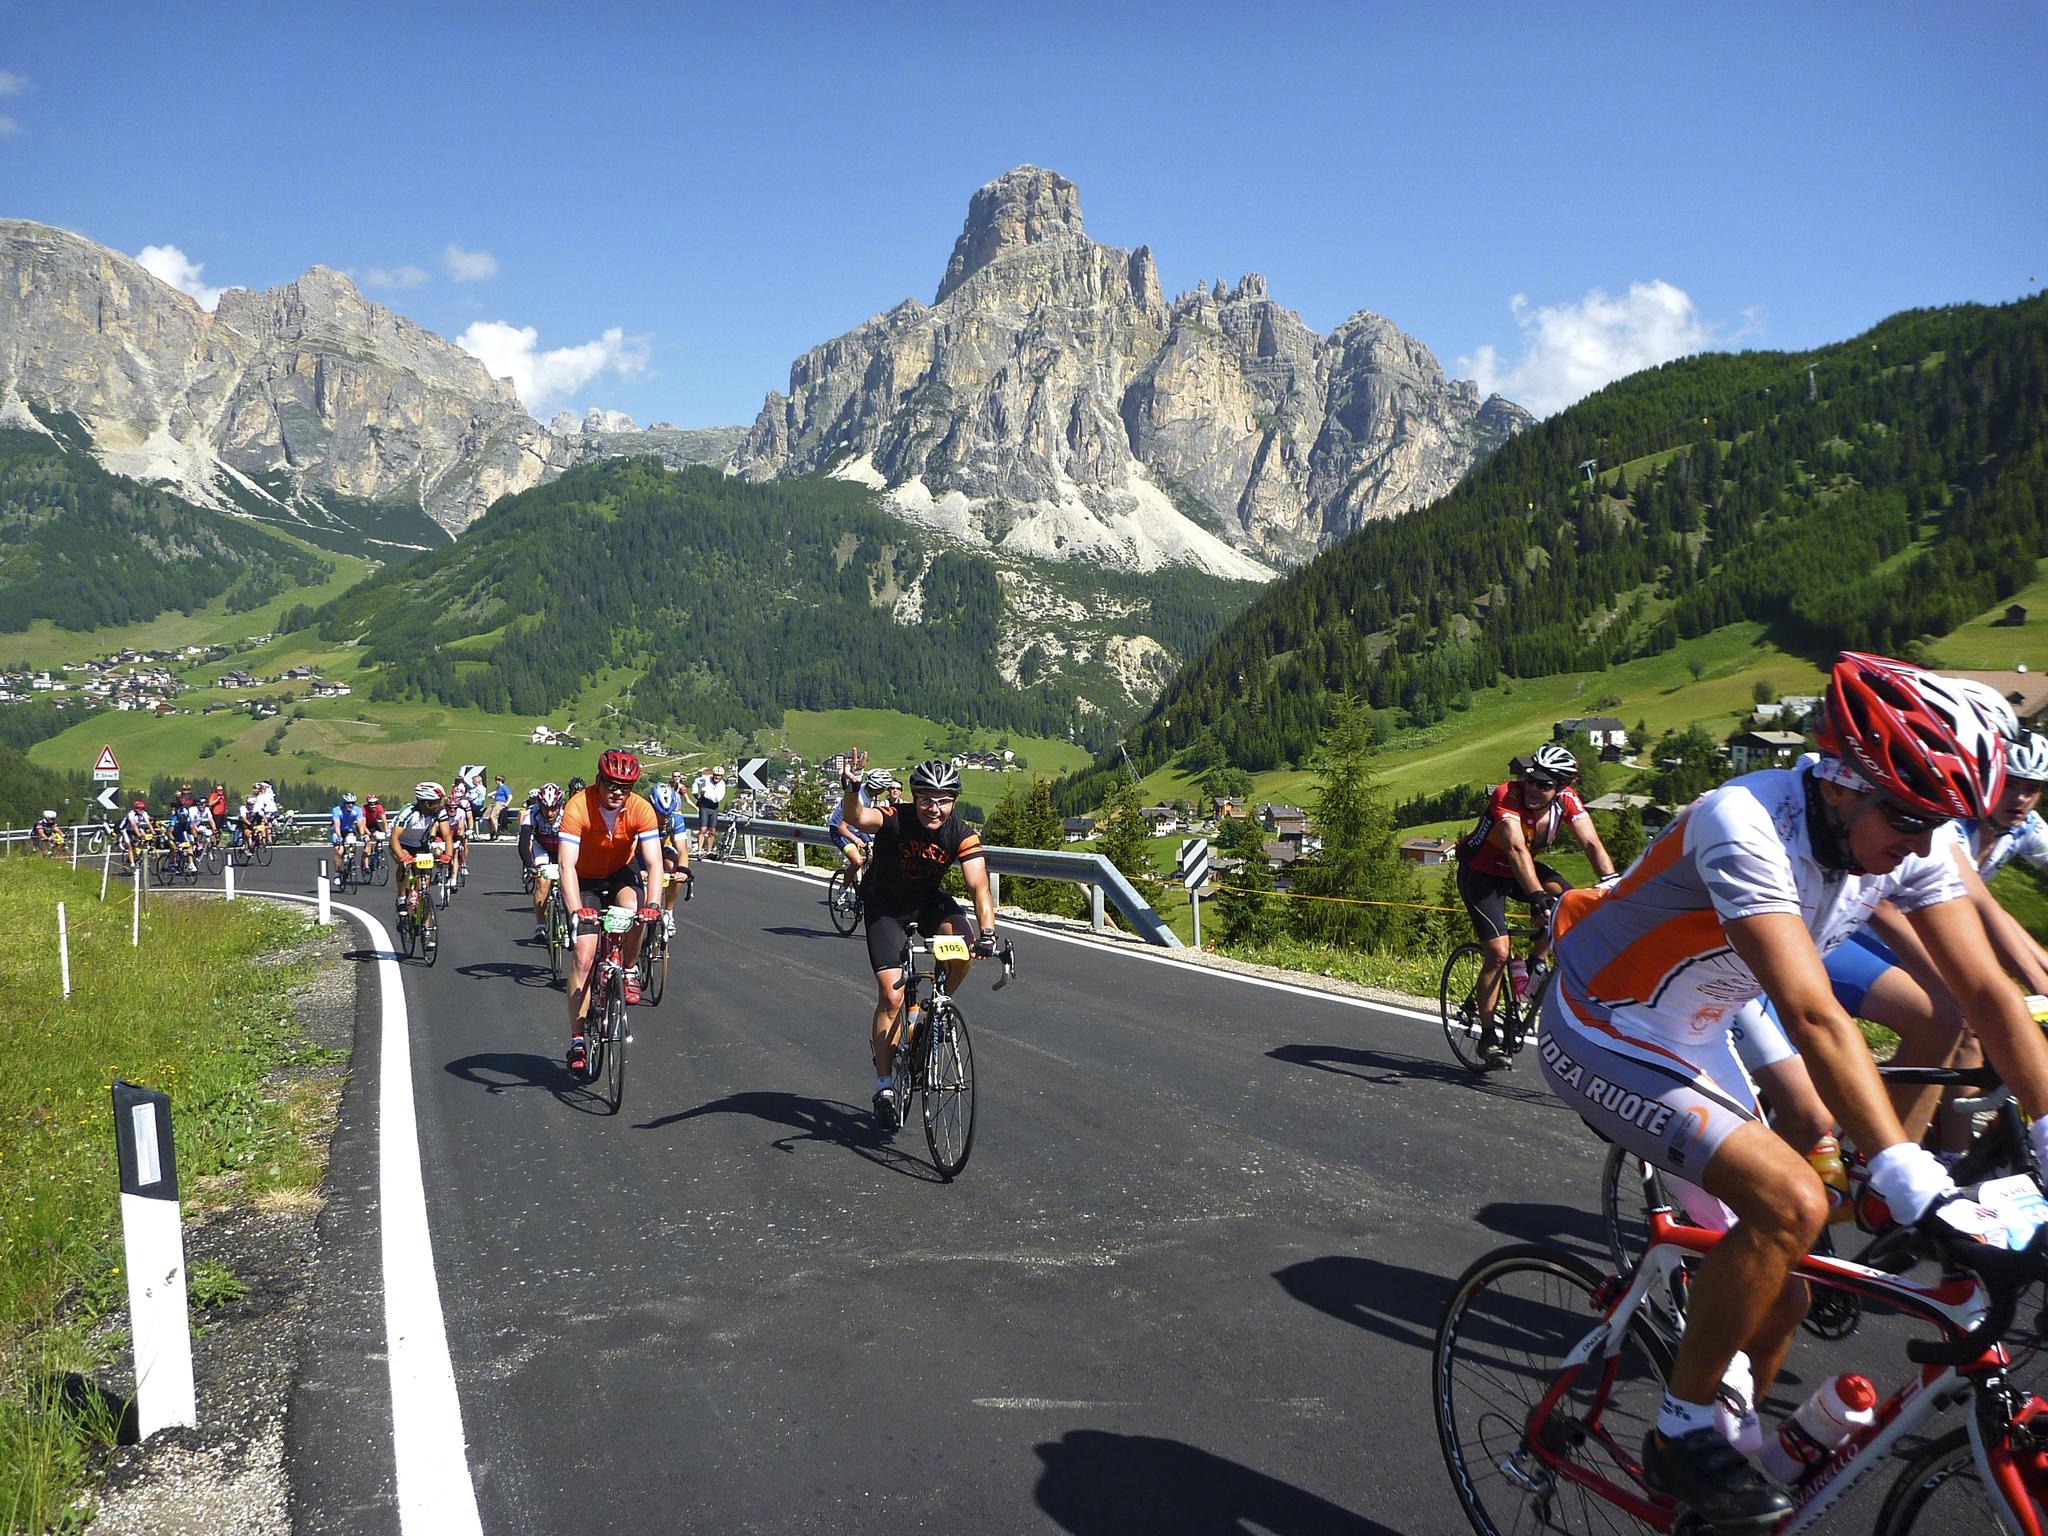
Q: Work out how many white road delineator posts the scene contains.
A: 3